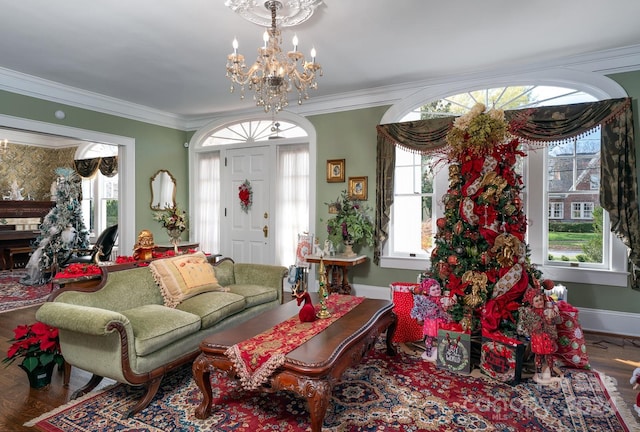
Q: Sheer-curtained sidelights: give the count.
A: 2